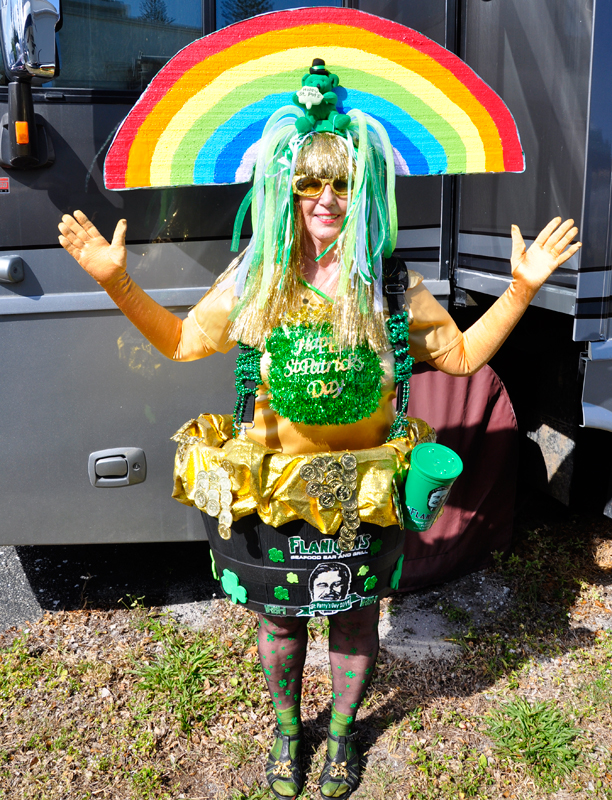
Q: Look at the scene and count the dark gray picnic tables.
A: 0